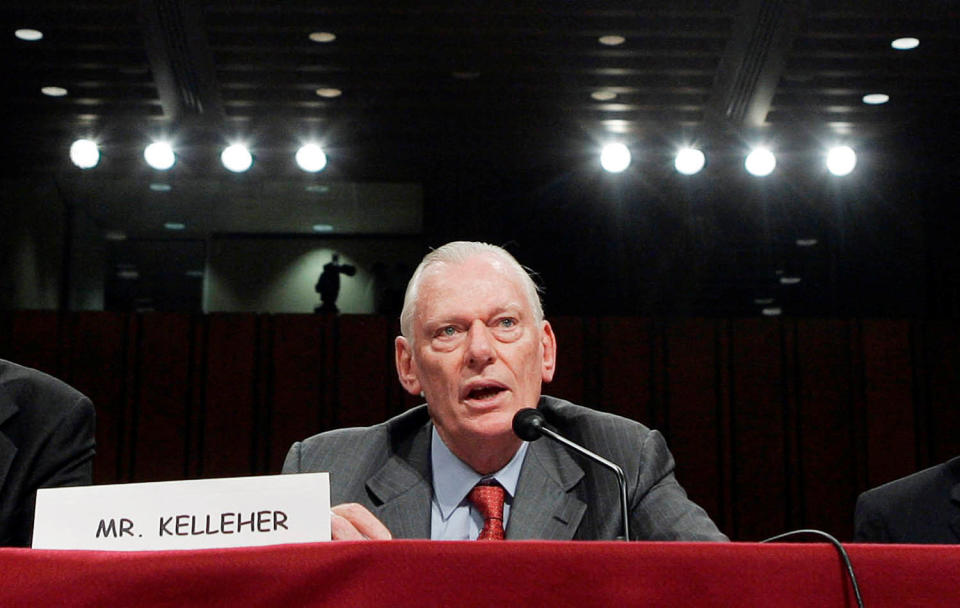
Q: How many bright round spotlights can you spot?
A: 8